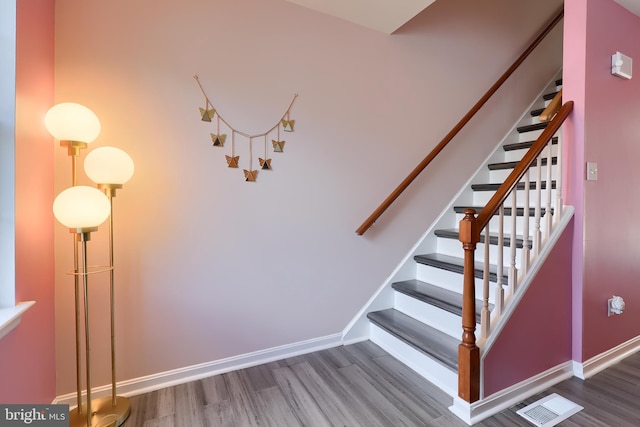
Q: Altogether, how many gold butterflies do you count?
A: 7